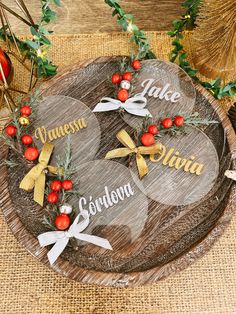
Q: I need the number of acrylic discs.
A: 4